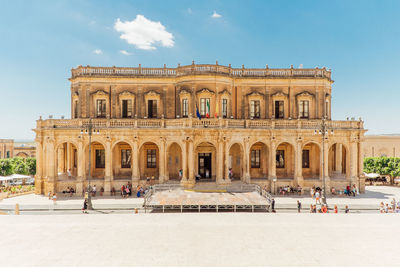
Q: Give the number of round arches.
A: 11